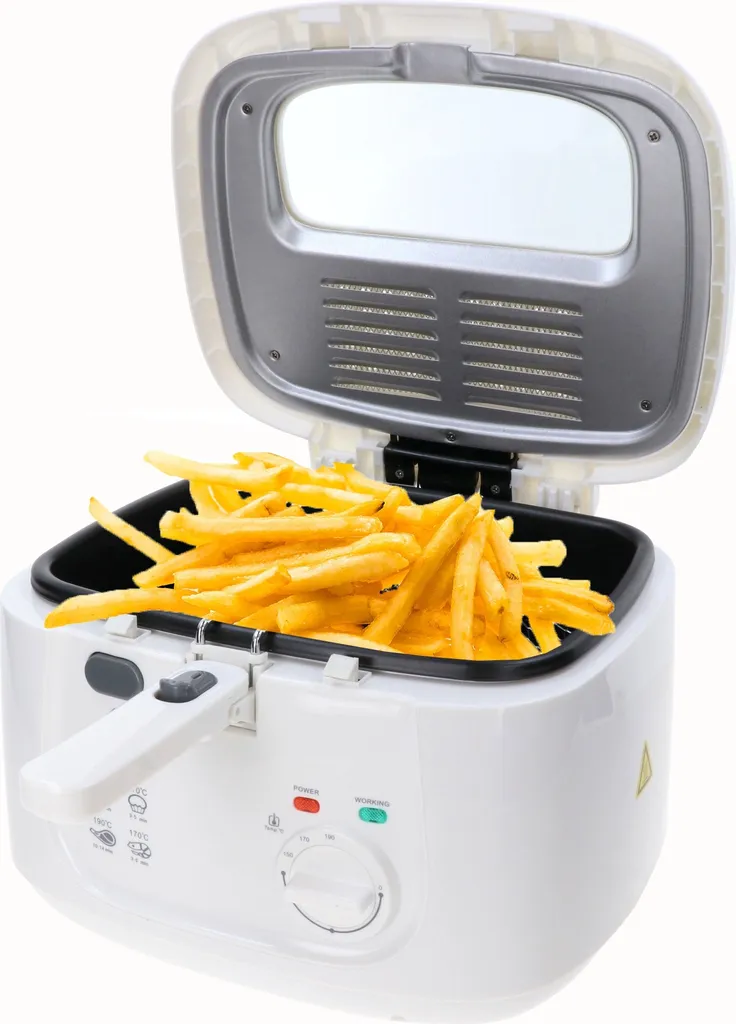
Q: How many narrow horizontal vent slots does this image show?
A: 12